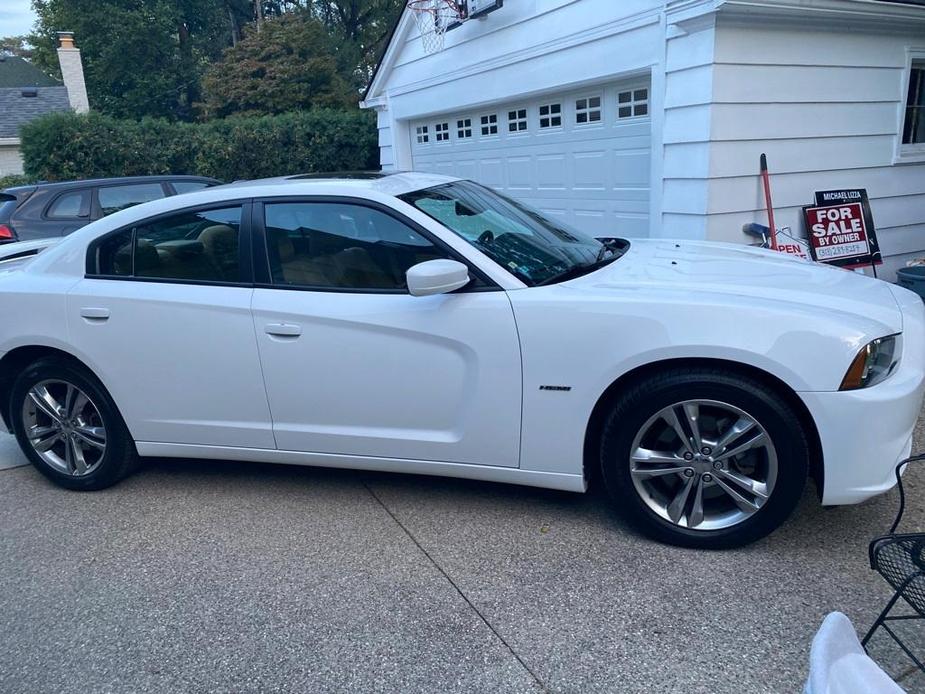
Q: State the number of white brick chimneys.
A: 1